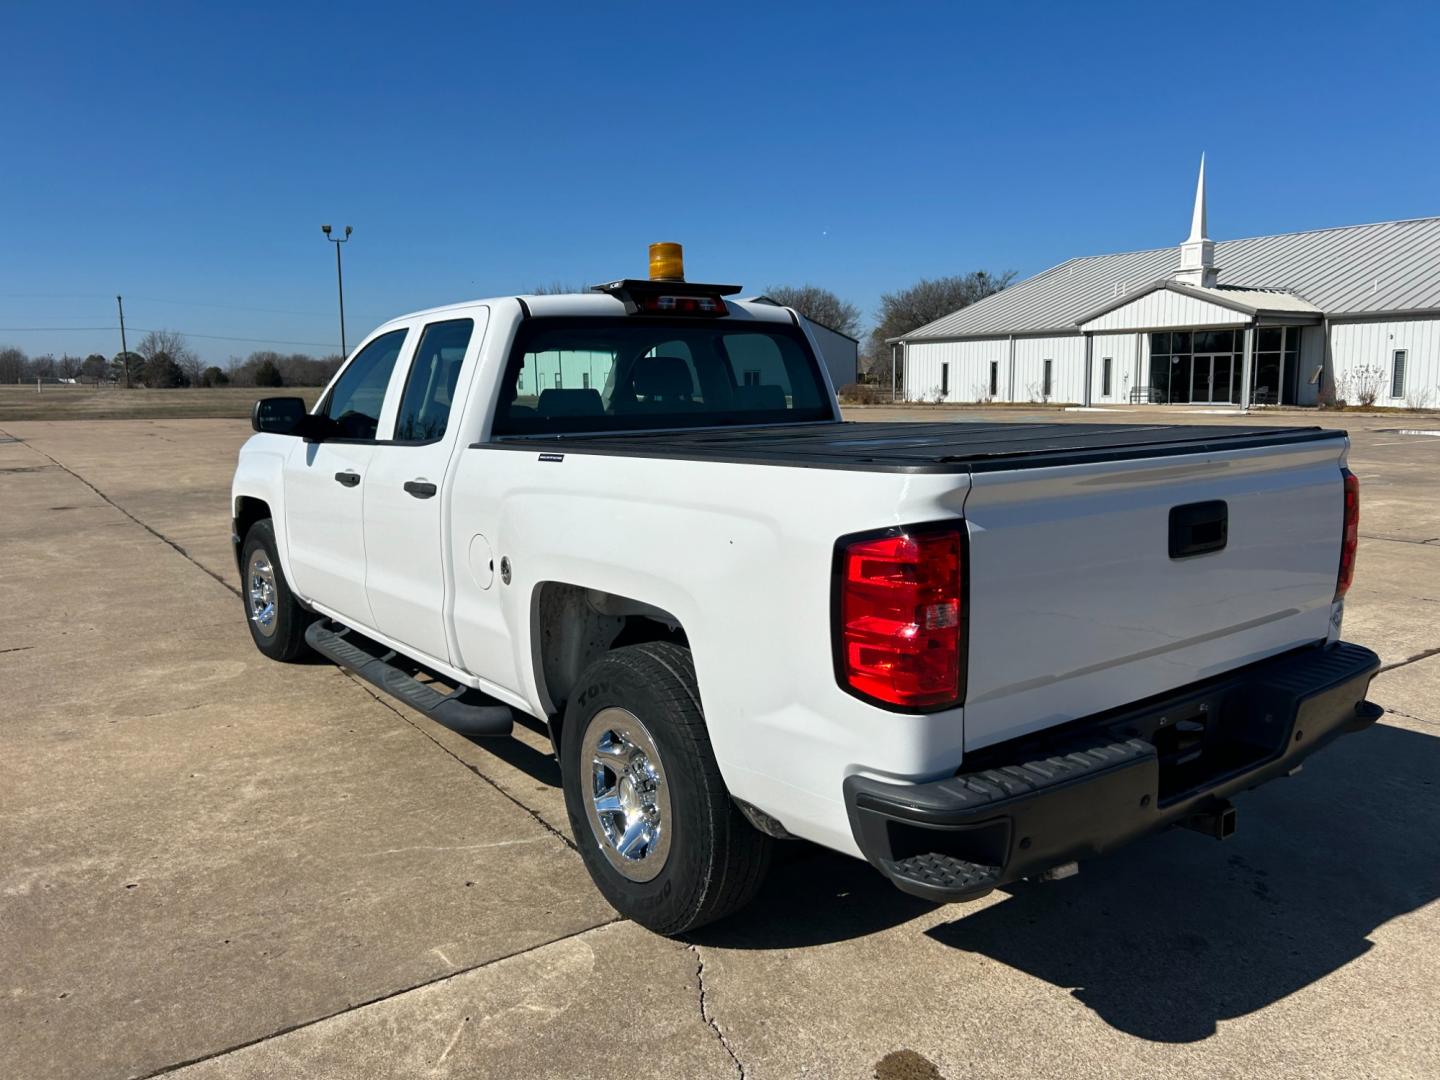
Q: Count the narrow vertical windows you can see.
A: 5